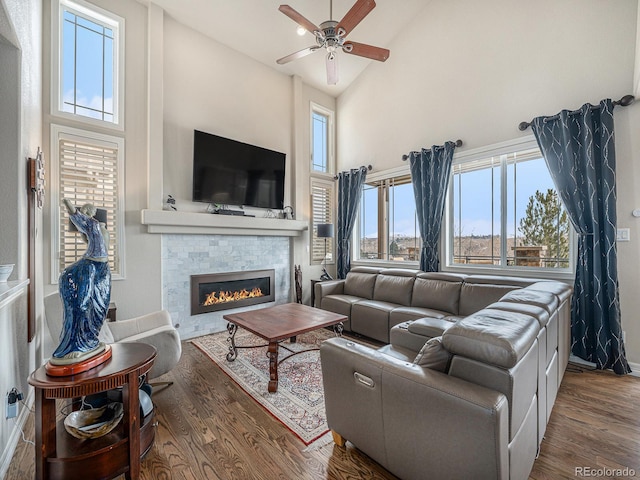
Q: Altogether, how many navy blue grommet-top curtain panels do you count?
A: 3